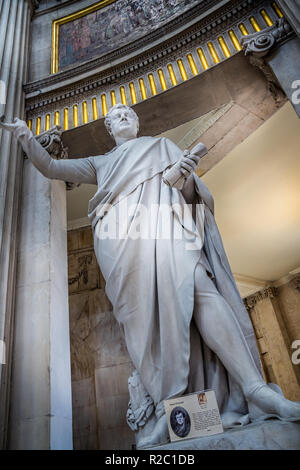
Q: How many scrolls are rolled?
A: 1